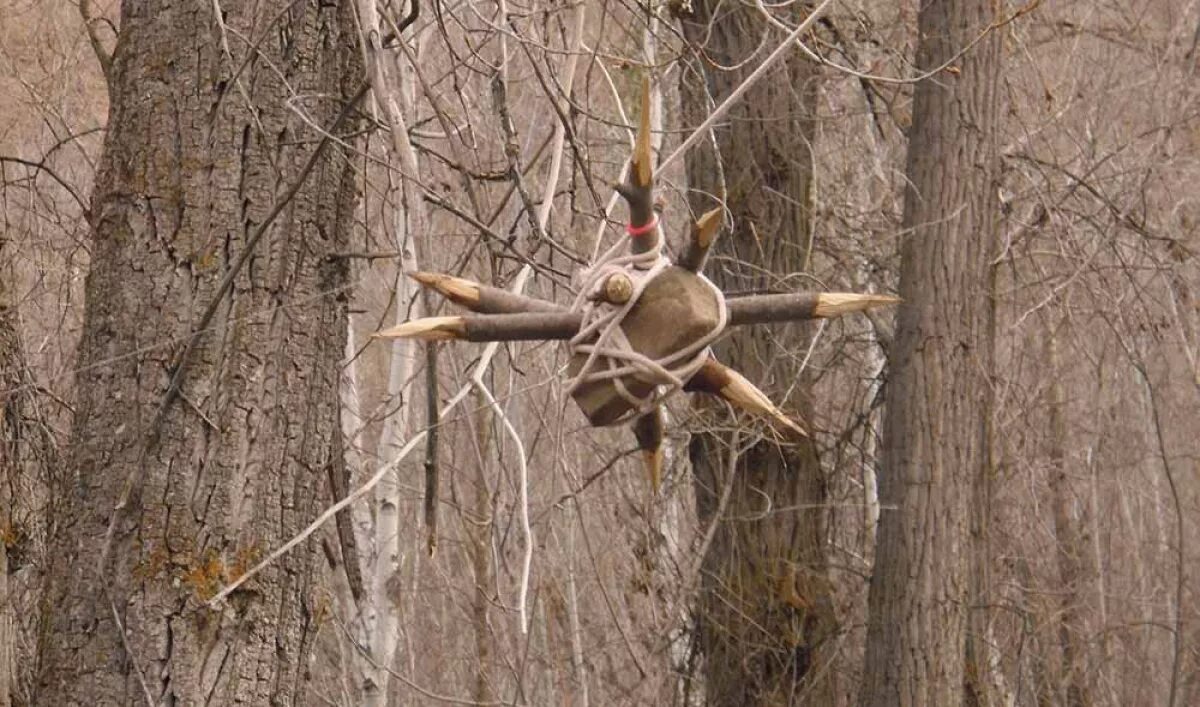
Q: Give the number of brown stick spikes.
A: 7